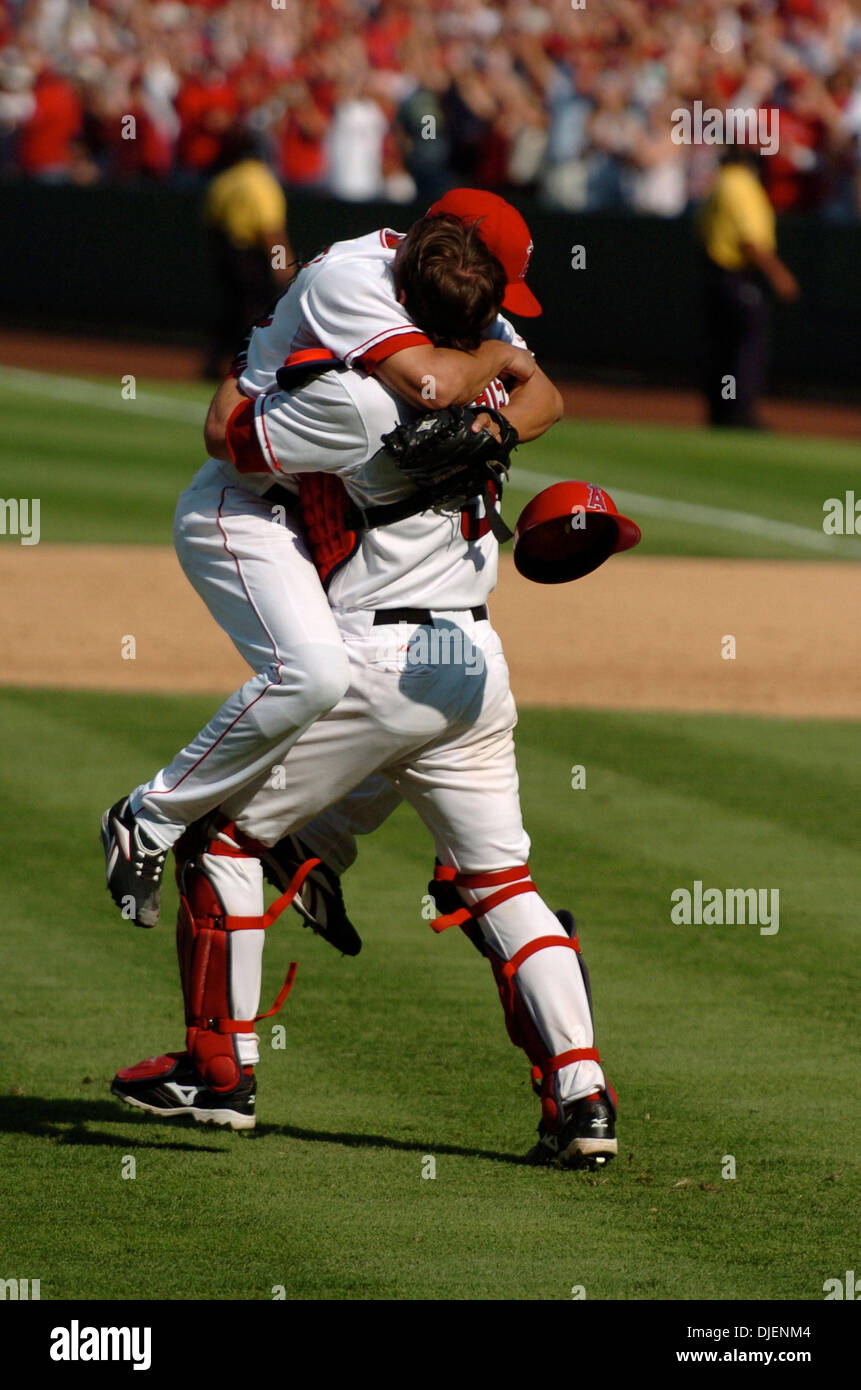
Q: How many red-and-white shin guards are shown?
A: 2